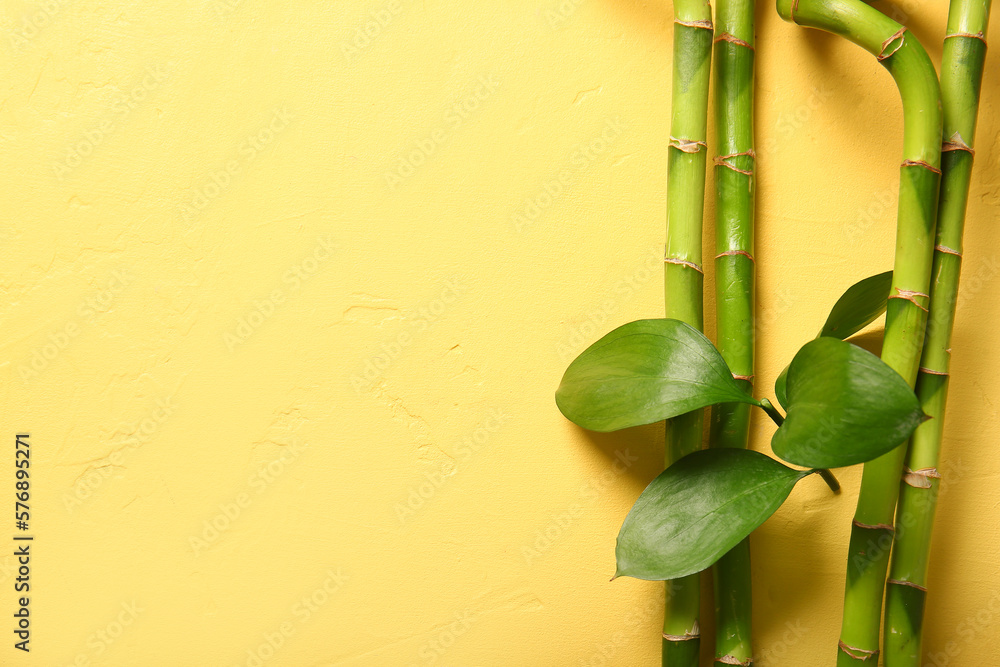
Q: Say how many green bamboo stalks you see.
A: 4